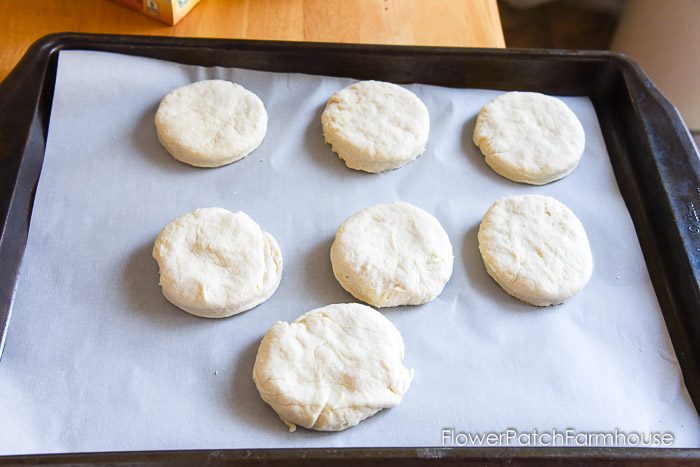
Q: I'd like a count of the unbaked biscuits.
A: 7